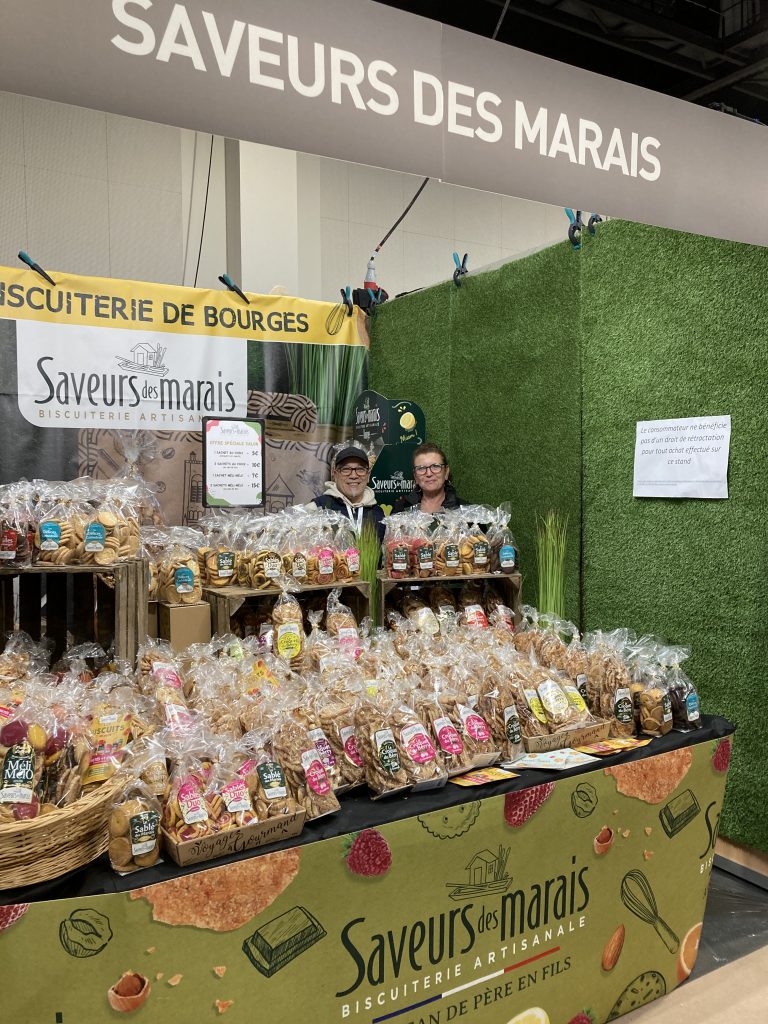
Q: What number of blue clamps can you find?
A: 7